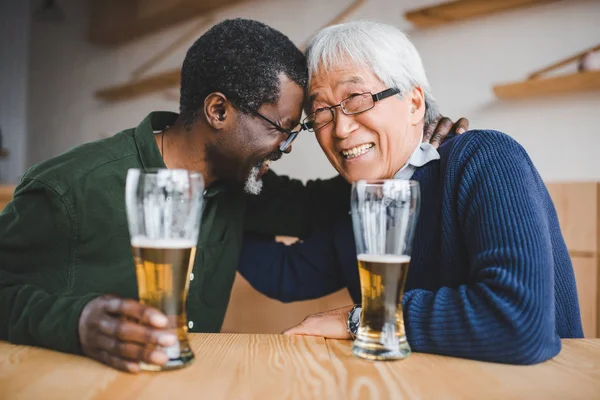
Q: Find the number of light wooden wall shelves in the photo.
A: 4